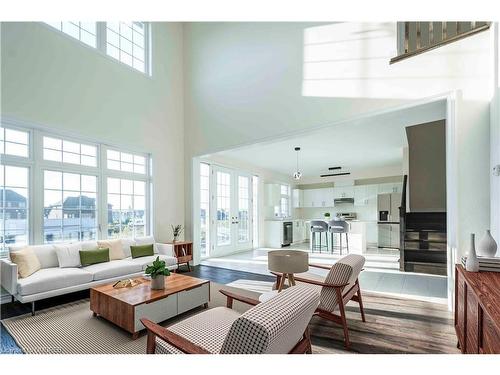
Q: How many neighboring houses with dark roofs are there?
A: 2